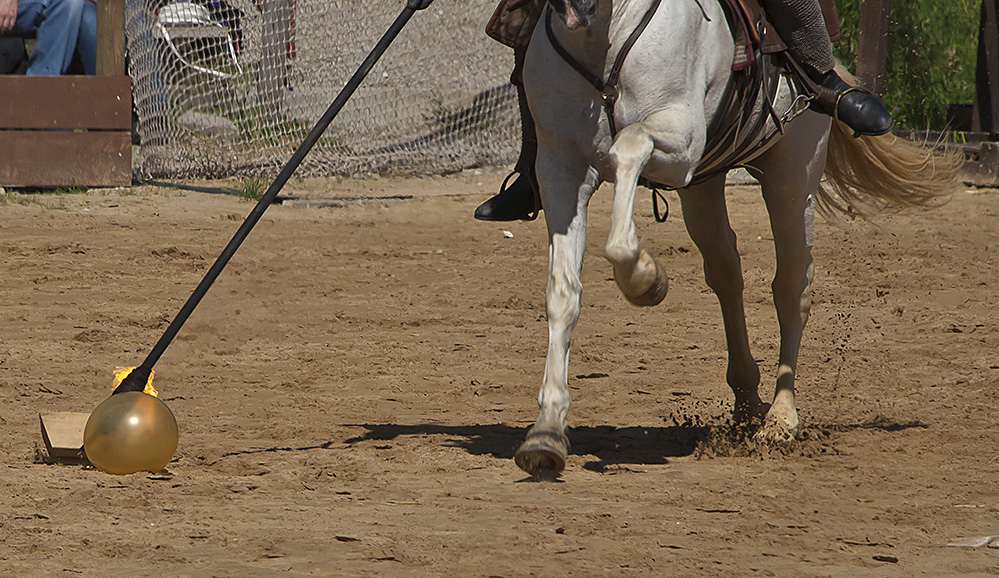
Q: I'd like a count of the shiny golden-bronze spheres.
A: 1